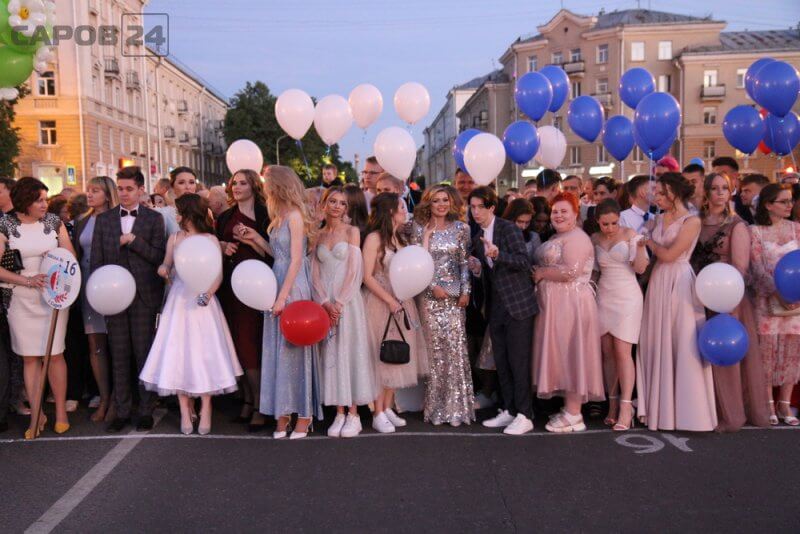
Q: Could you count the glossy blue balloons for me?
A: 15